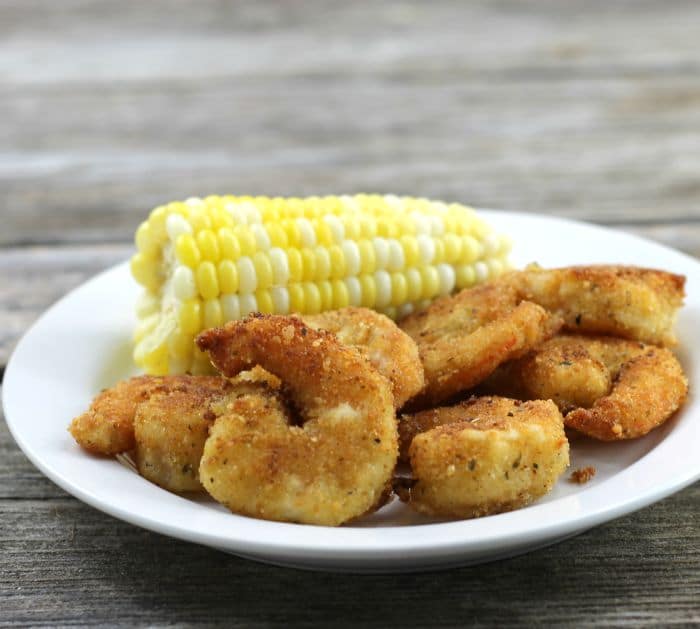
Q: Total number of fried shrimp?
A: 7